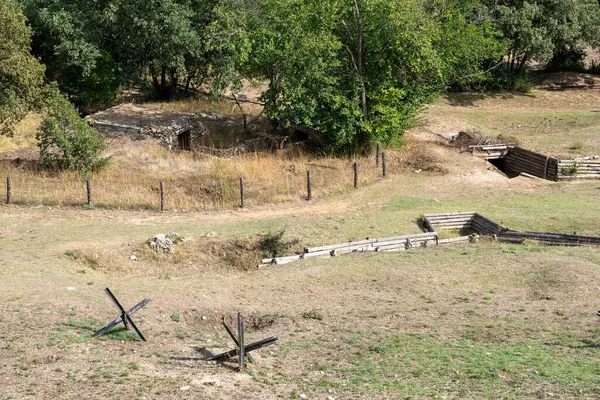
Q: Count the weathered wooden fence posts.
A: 8